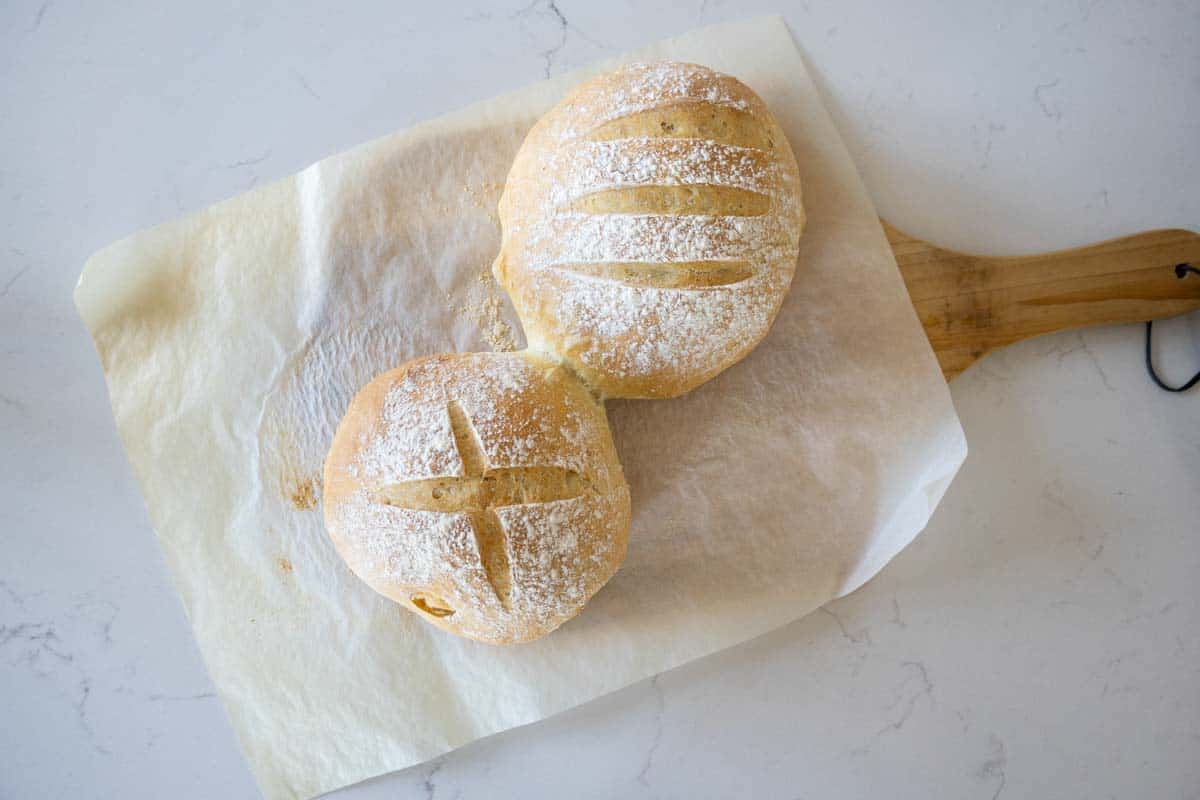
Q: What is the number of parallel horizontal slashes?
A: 3